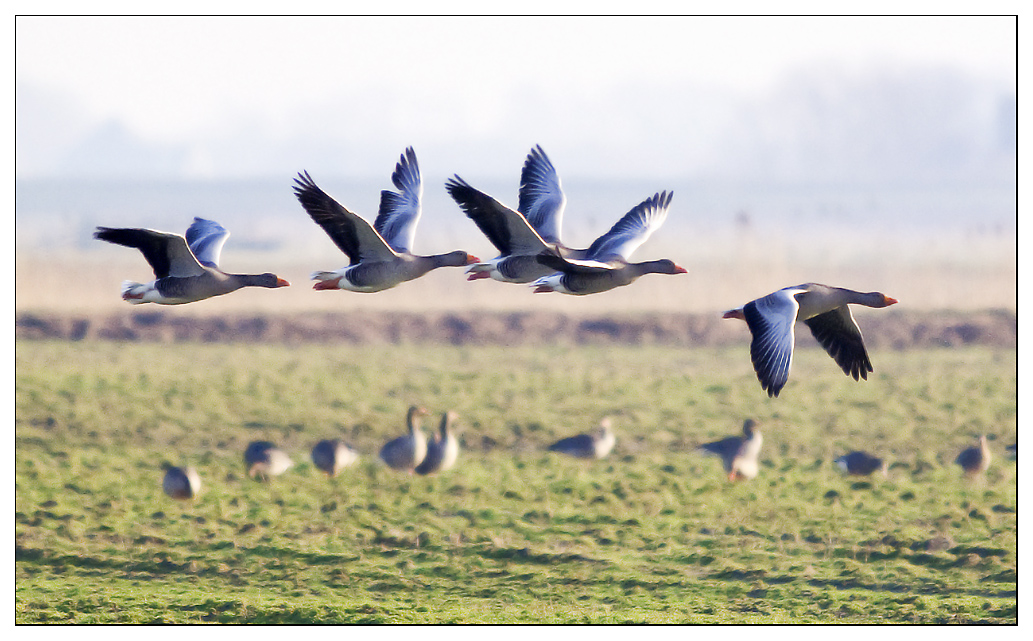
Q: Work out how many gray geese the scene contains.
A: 14